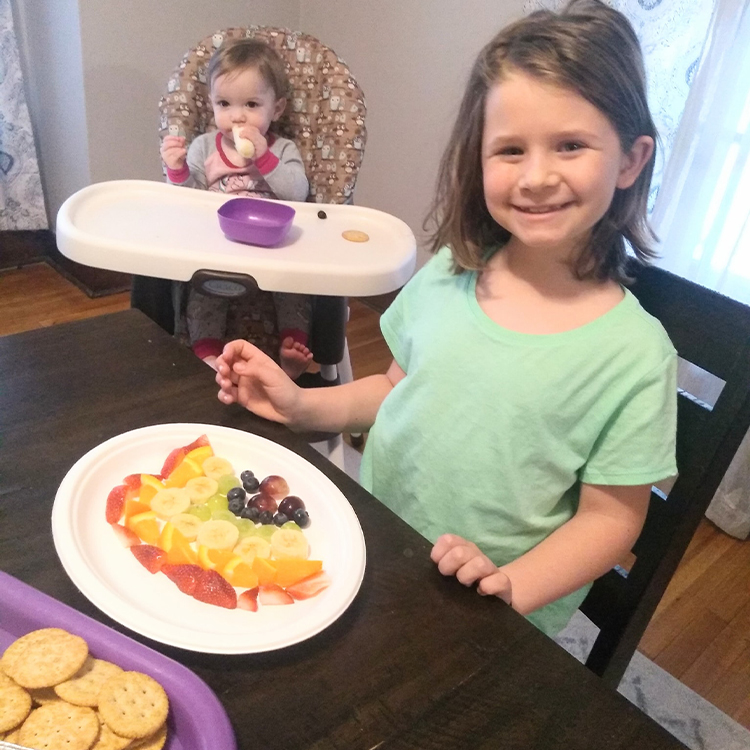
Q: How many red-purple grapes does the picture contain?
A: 3